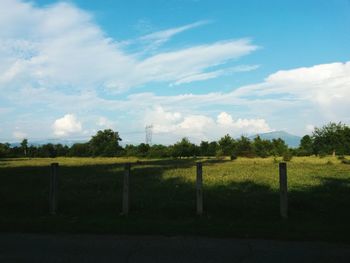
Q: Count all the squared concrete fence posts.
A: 4